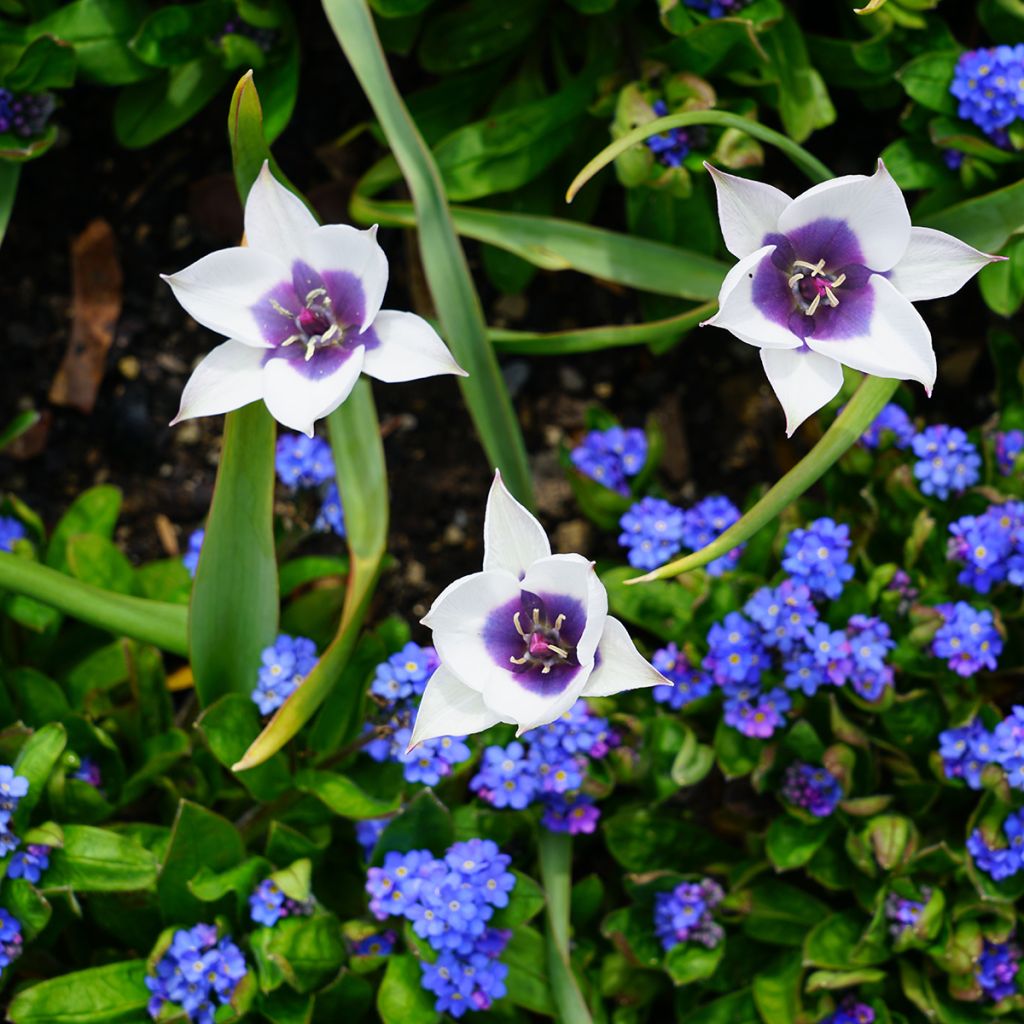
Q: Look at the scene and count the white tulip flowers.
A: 3